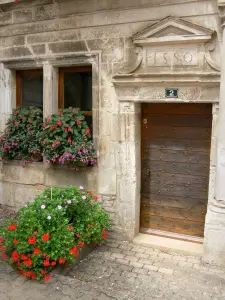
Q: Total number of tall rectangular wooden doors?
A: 1